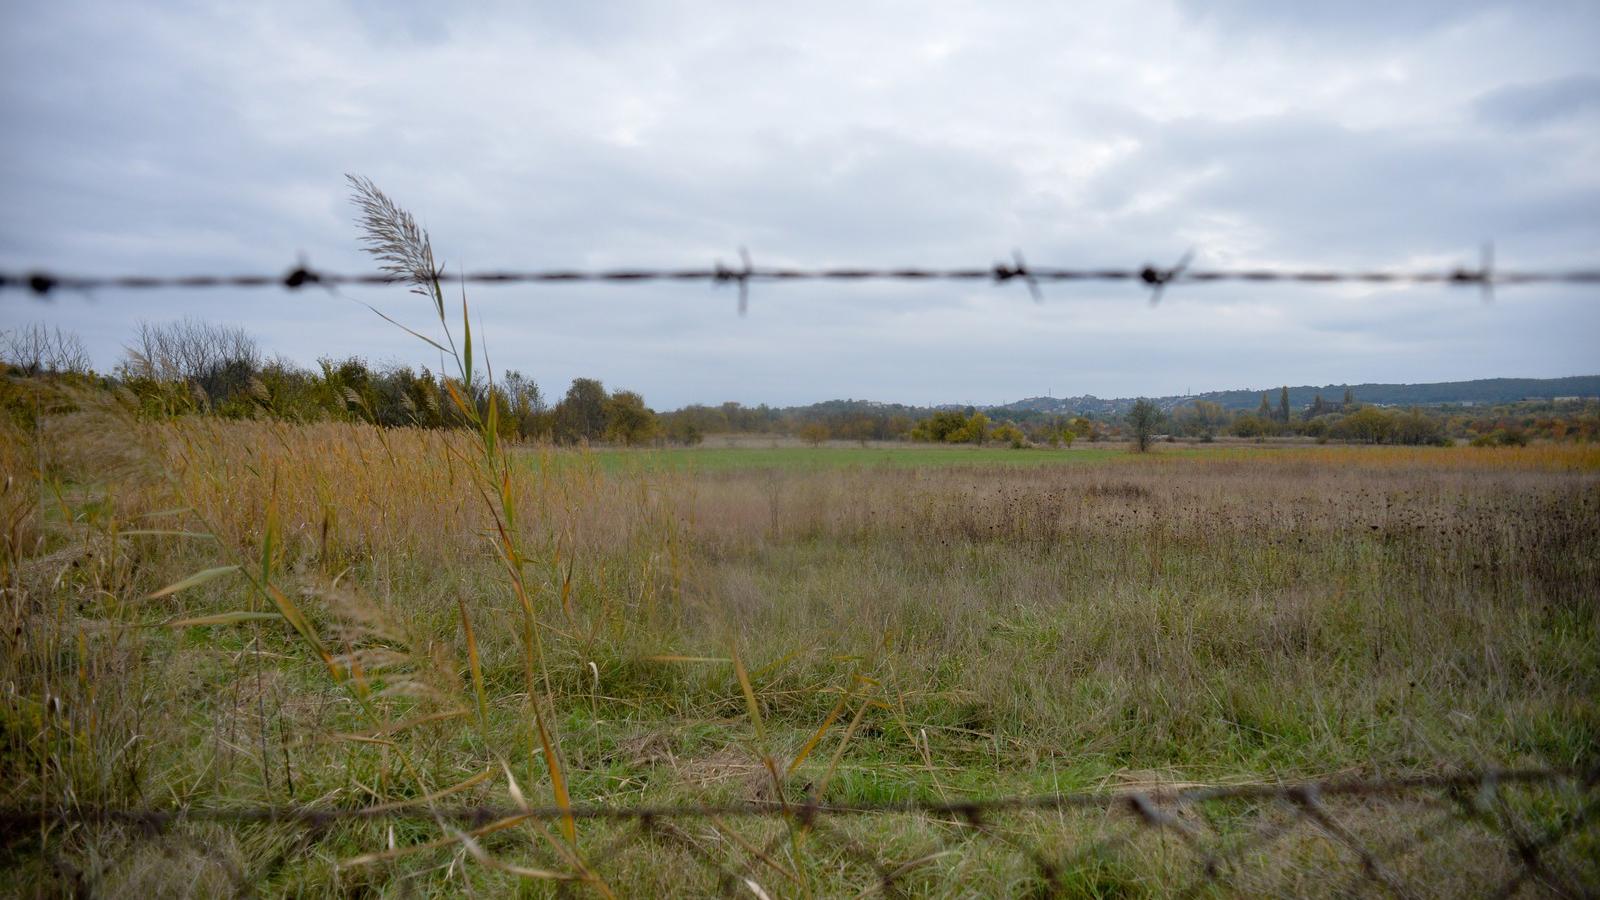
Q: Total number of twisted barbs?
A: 6